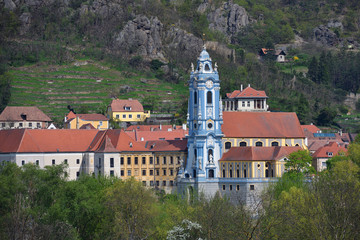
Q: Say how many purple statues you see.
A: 0